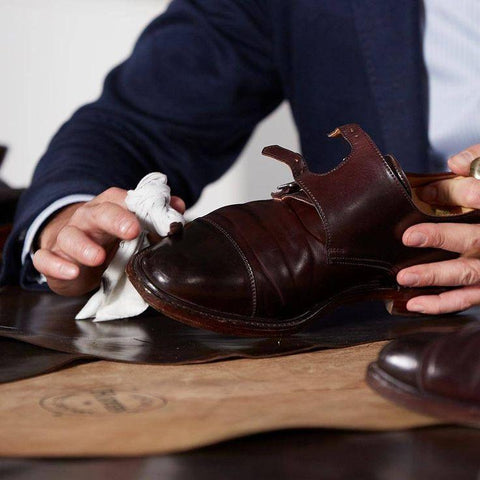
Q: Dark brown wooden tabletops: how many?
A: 1